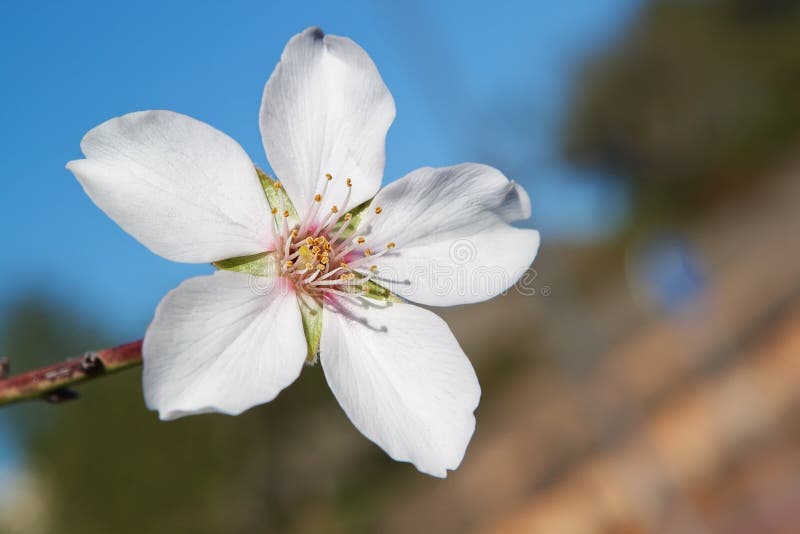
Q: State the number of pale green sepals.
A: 5